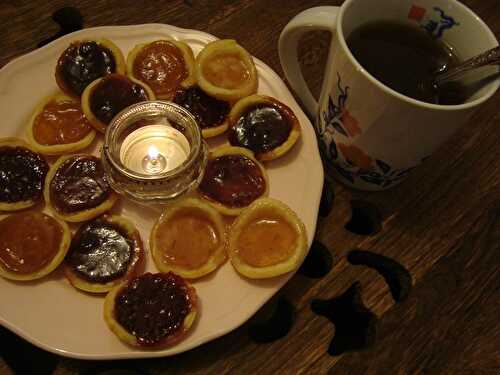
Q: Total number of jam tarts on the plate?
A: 15